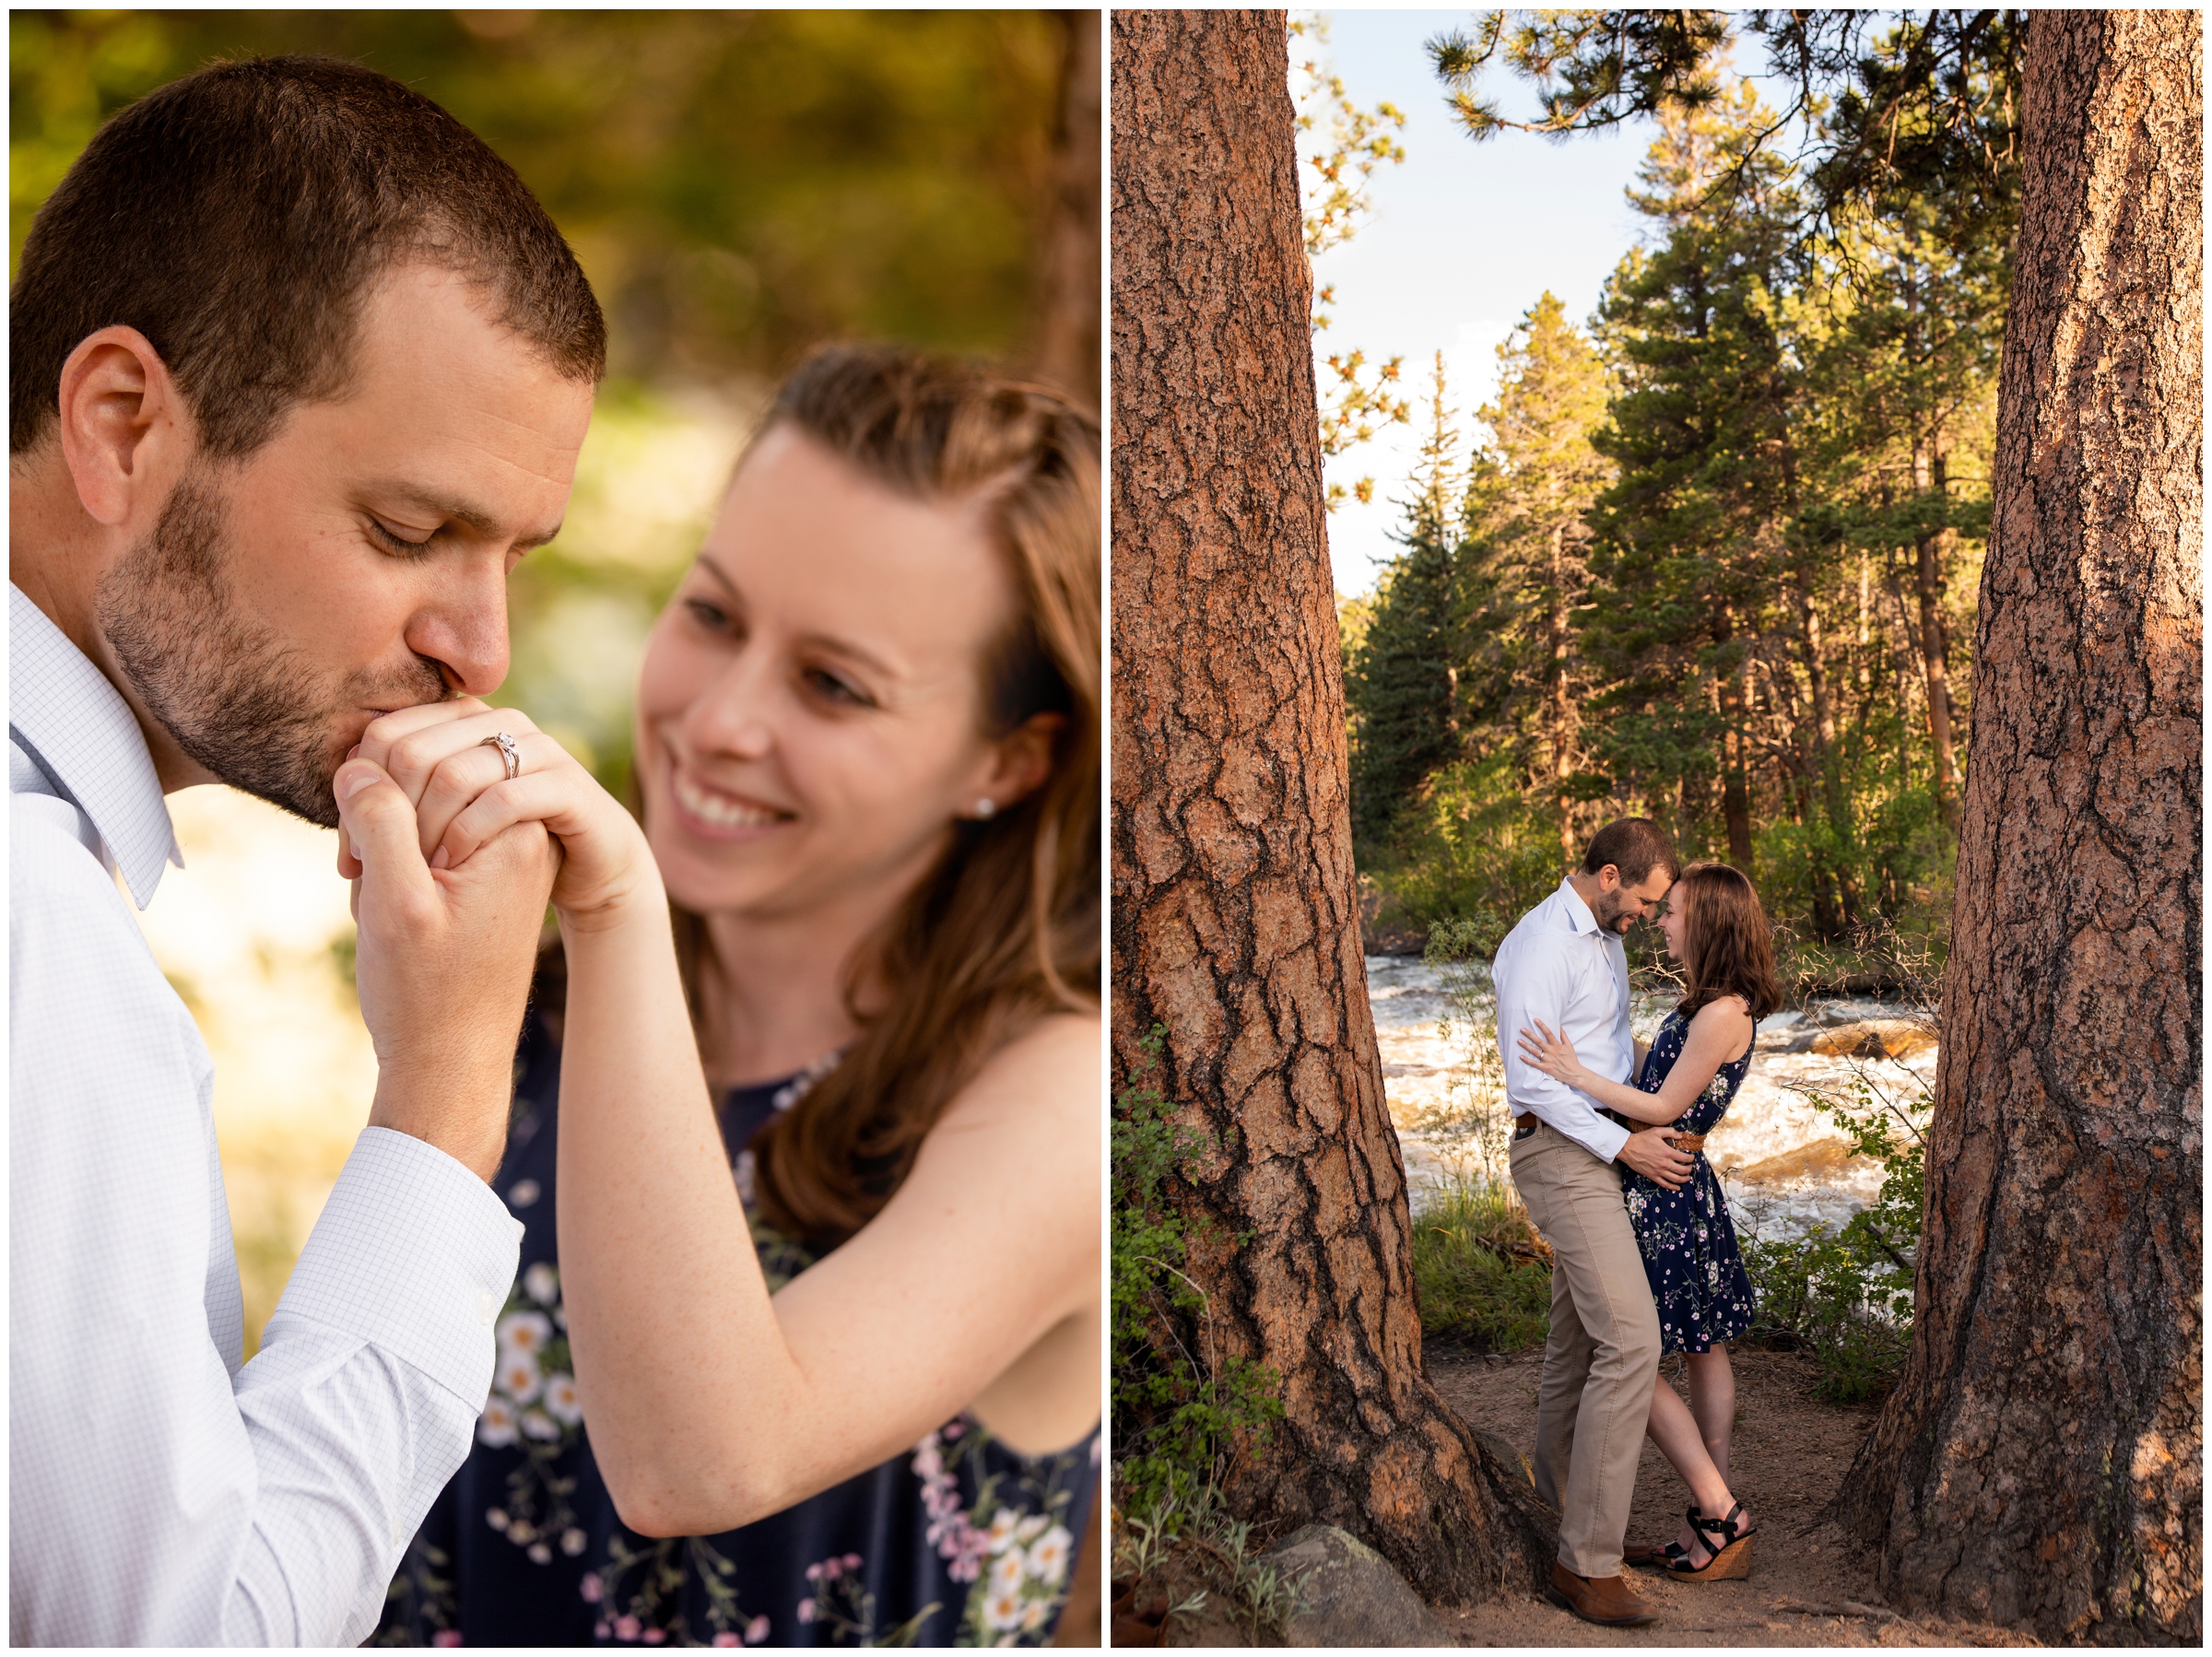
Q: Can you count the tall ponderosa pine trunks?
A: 2